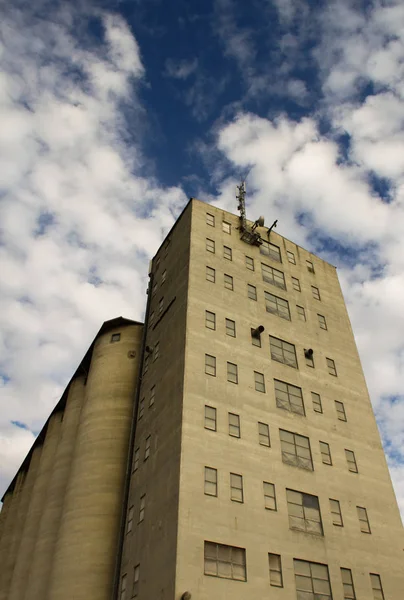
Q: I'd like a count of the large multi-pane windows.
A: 9